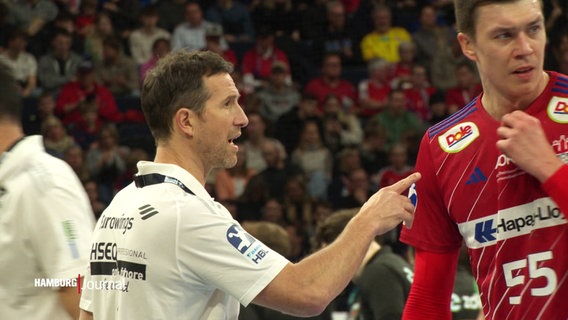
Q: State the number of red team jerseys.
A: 1